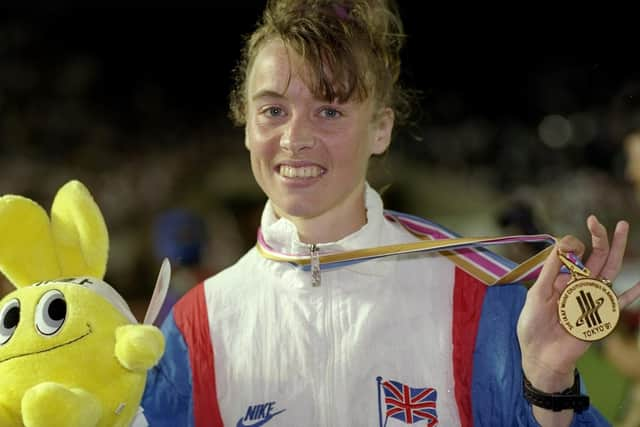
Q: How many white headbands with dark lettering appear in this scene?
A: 1